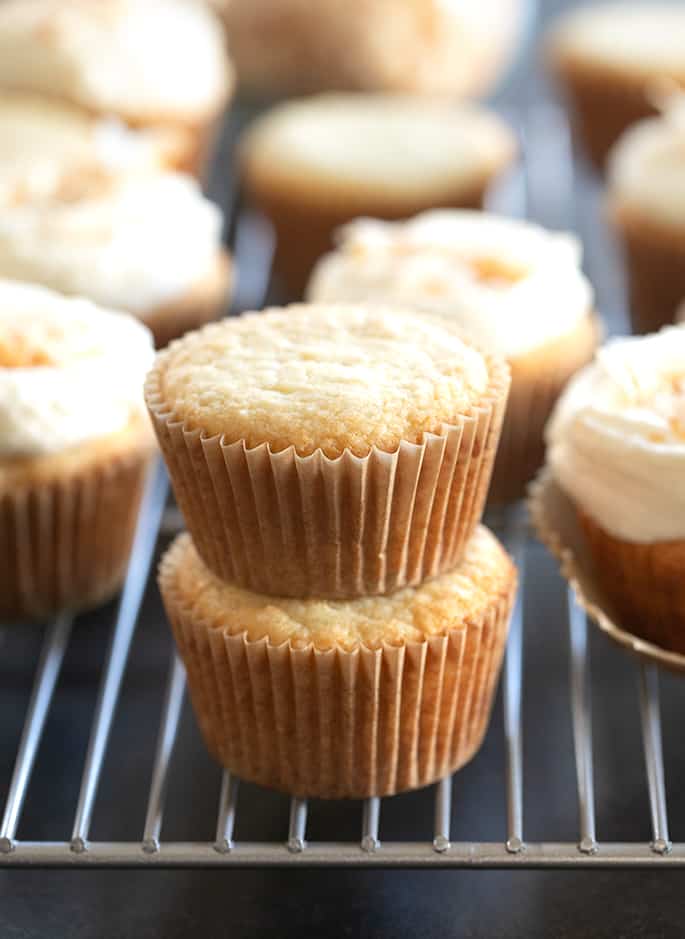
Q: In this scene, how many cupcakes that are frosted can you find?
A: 6